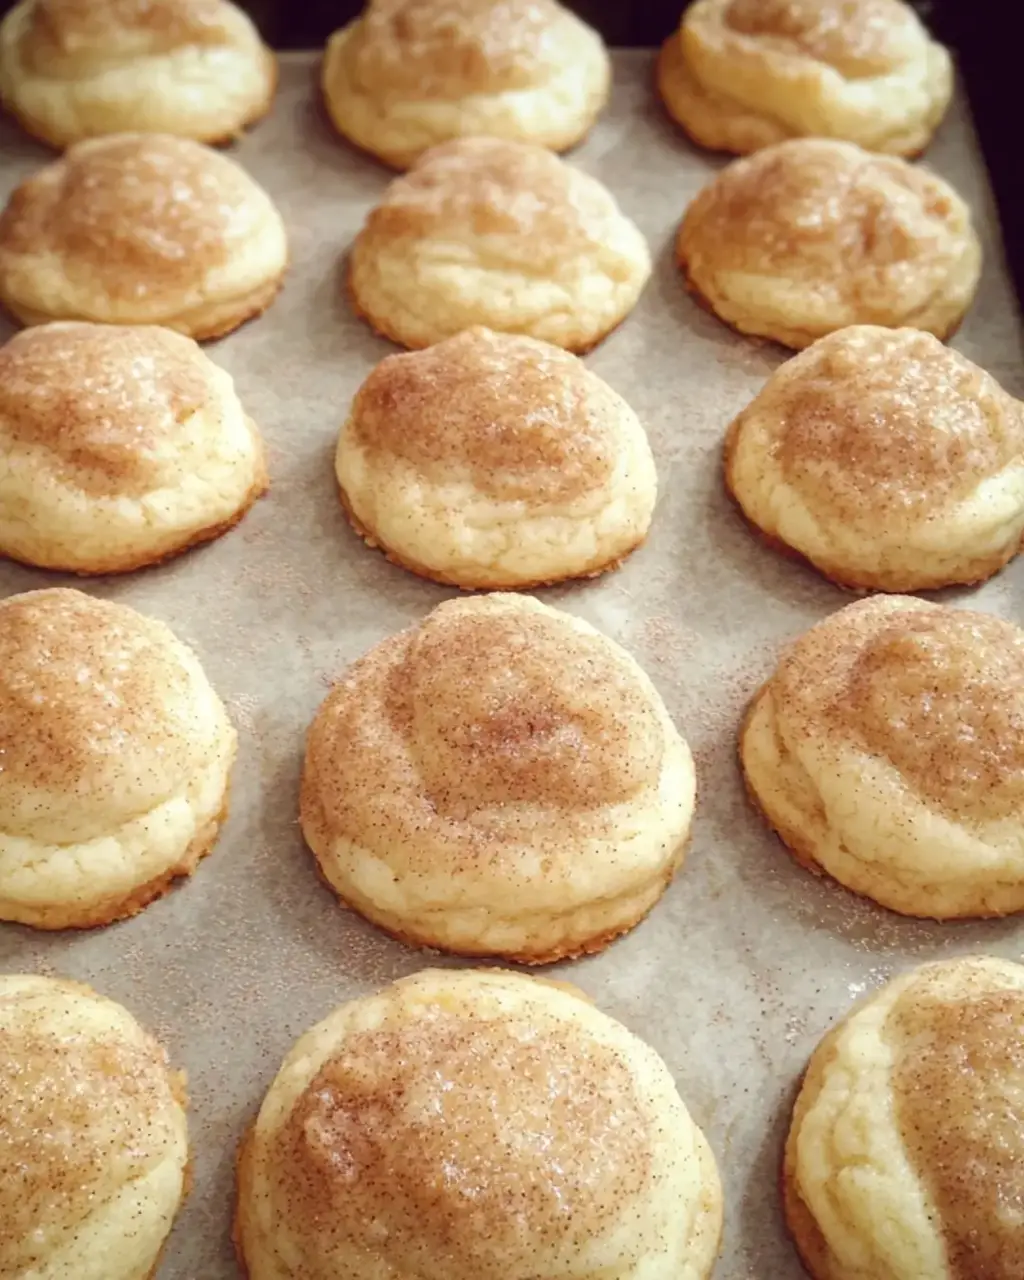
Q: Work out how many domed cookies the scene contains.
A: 15